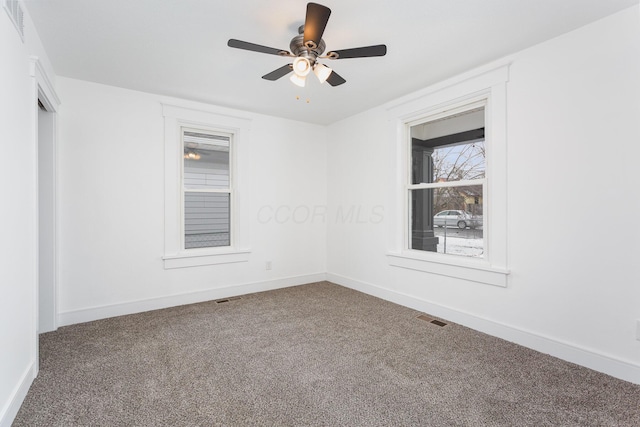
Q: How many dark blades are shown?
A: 5